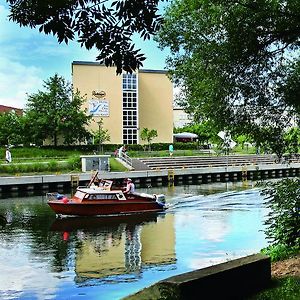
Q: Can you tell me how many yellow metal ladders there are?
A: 3